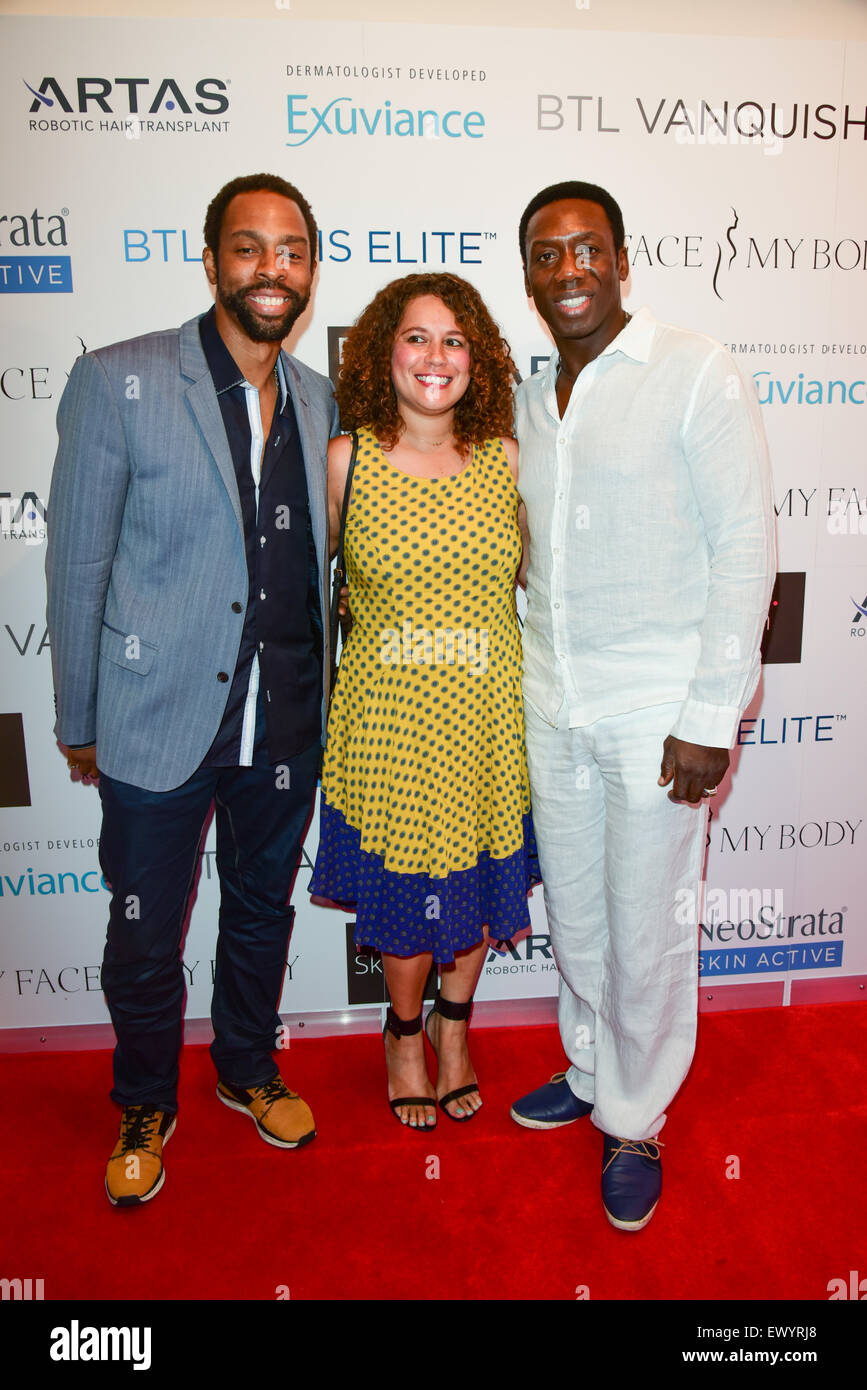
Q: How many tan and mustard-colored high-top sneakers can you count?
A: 2